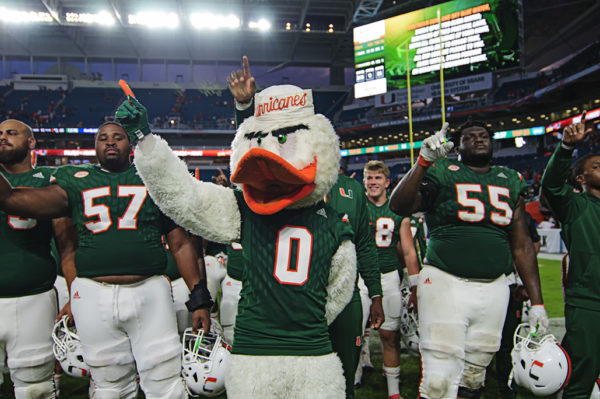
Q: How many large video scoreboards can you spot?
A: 1